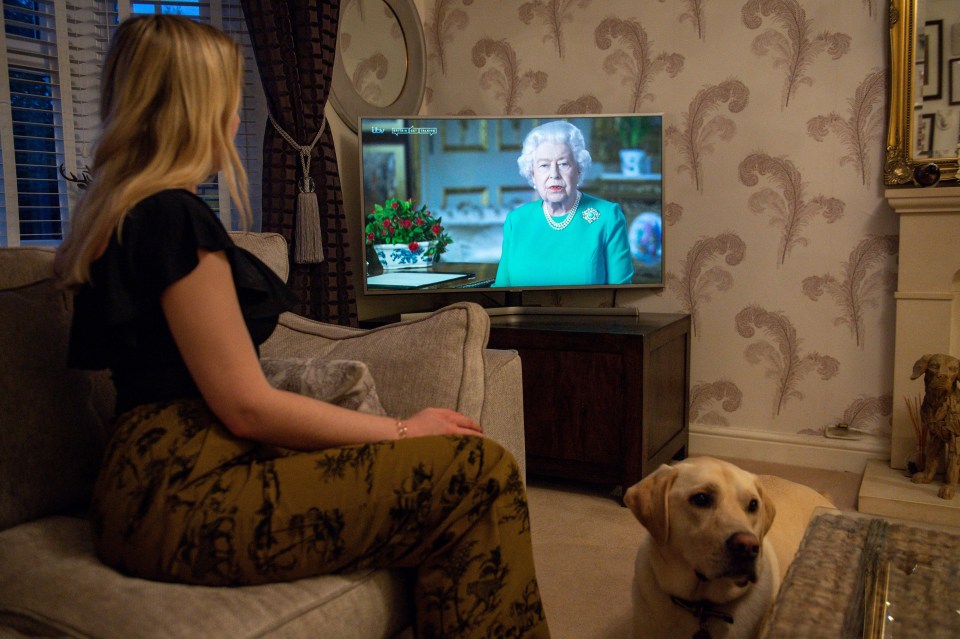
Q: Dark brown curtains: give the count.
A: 1